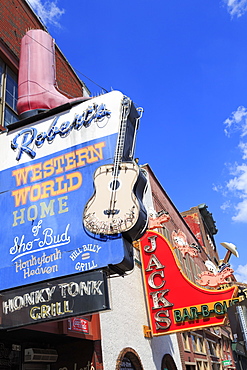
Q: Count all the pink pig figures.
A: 3